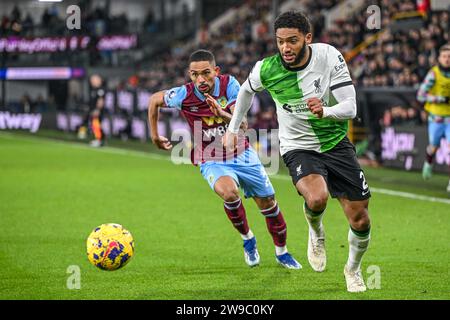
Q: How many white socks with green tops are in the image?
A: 2